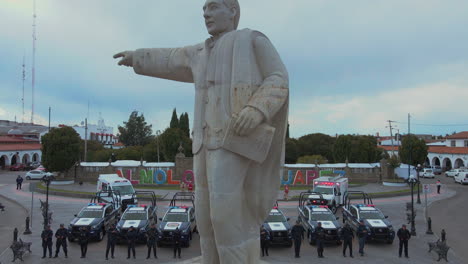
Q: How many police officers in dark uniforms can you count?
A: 13